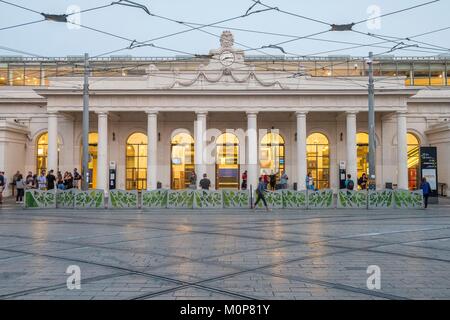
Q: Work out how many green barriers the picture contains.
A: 14